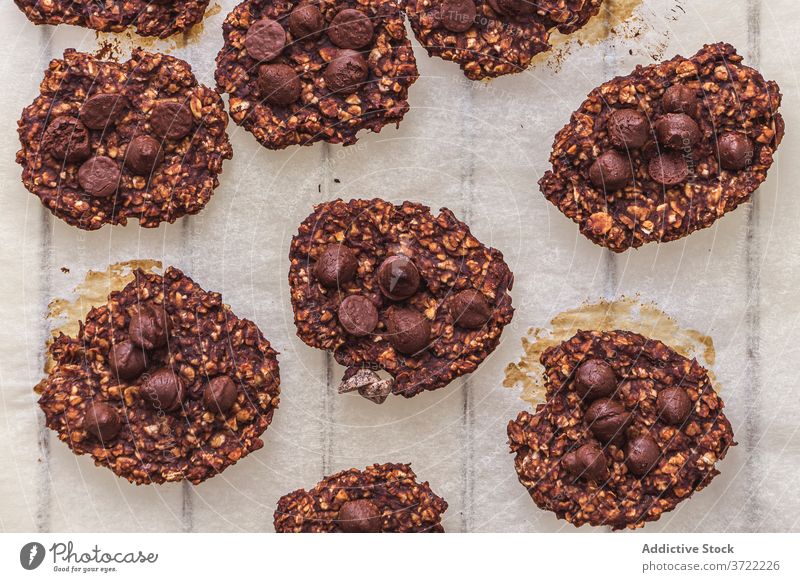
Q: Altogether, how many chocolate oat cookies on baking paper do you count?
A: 9